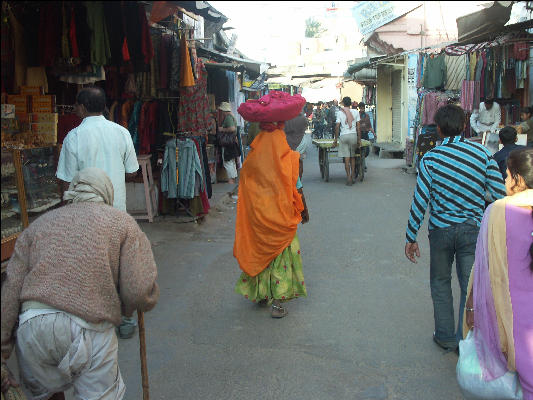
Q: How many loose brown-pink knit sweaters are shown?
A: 1